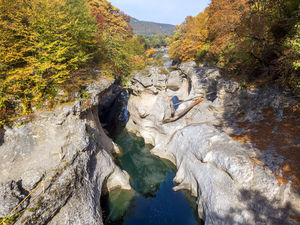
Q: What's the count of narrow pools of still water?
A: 1